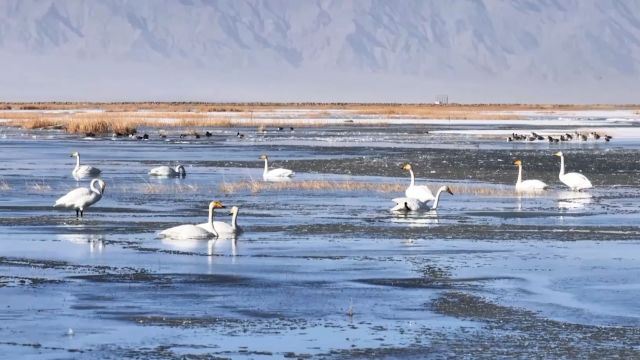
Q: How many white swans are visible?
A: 10